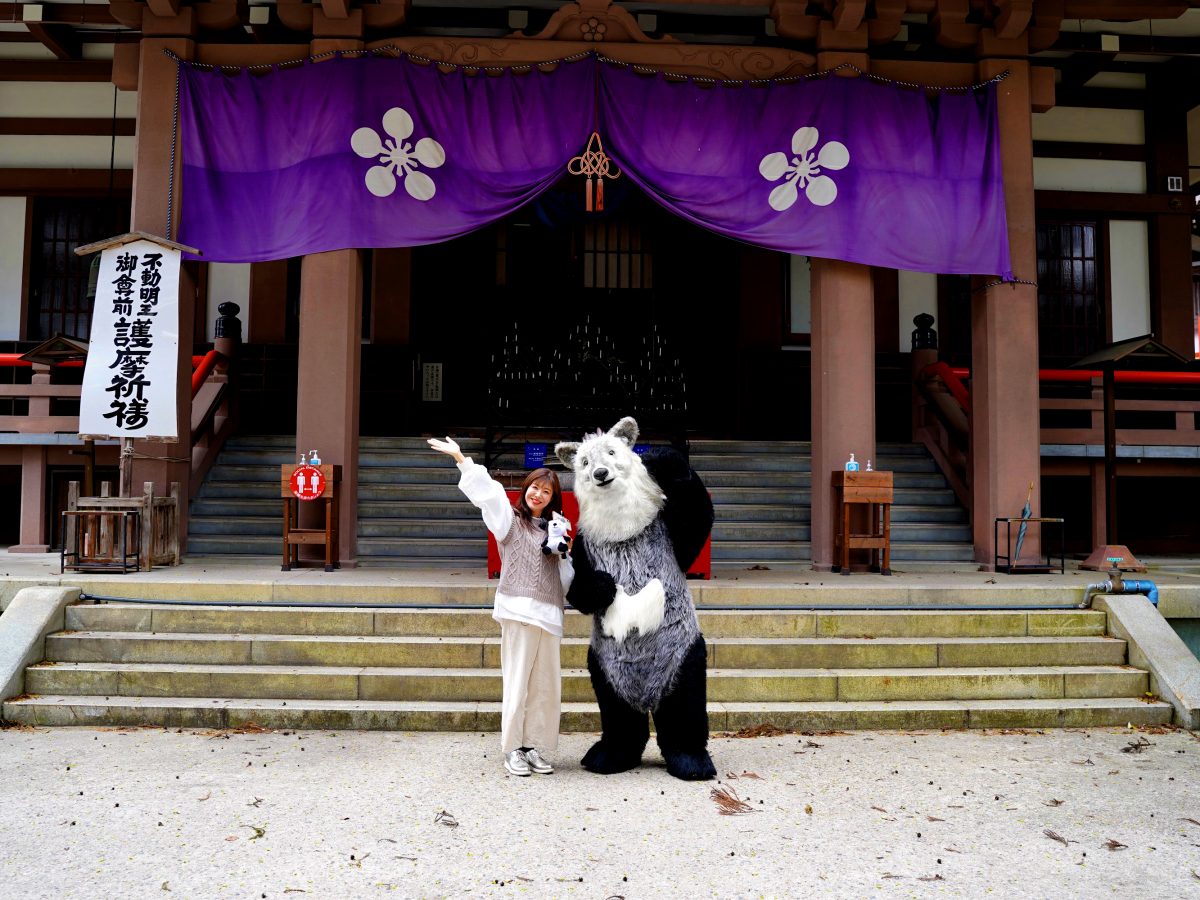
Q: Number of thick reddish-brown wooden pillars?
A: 4